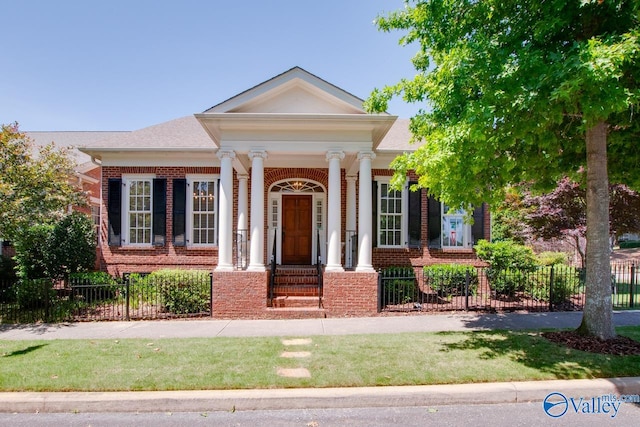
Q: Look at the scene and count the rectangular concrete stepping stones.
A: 3